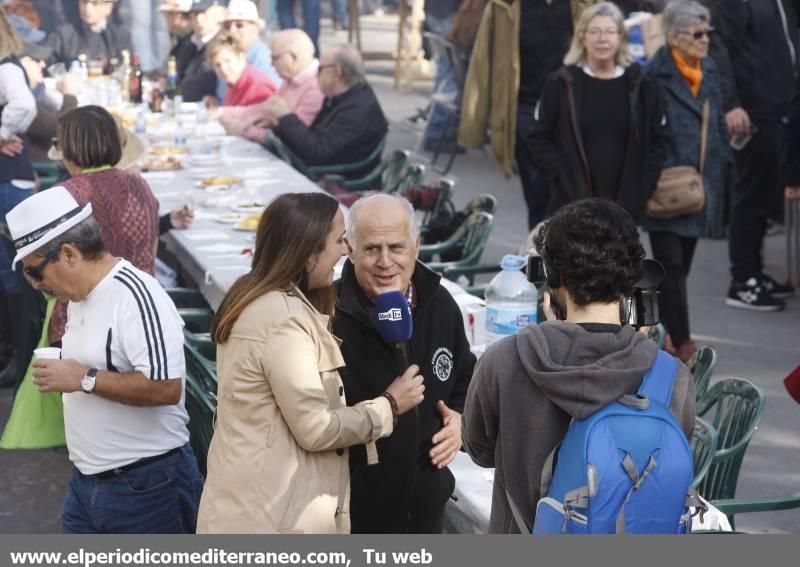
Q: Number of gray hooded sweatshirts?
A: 1